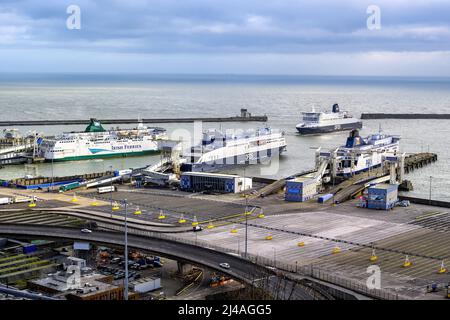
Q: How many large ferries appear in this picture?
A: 4